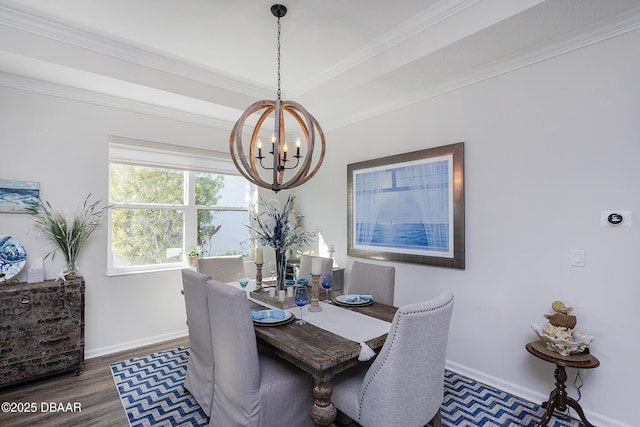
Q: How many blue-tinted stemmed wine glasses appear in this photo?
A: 4